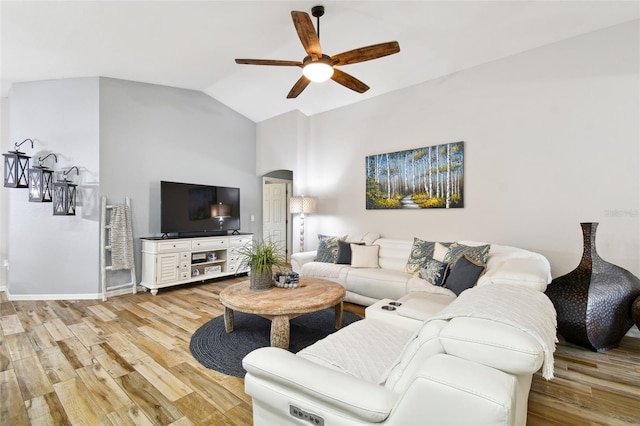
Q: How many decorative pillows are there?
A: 8